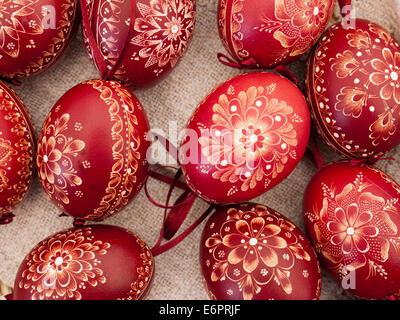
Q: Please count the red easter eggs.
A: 10